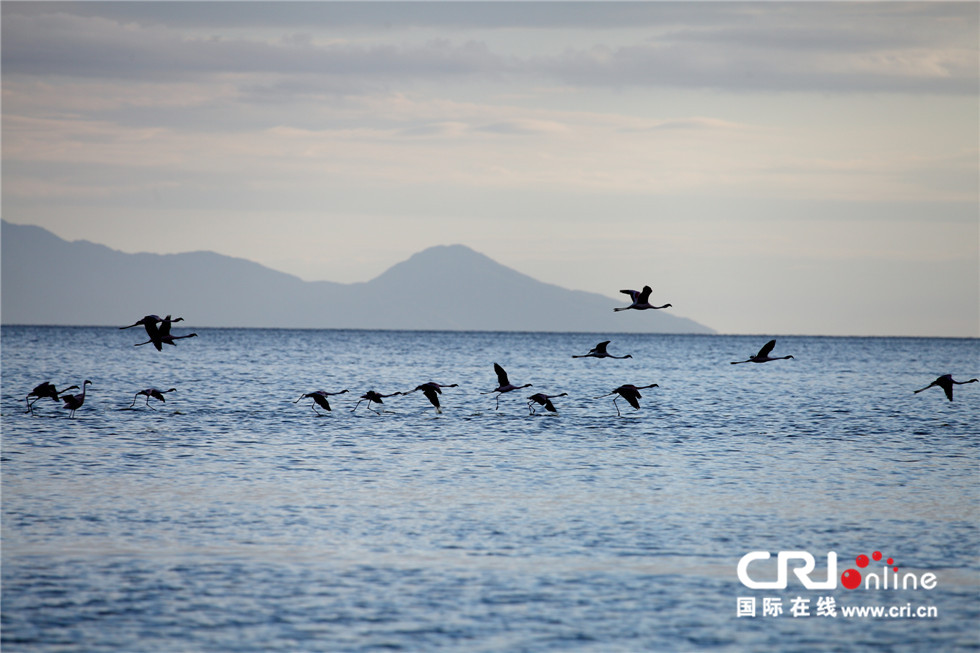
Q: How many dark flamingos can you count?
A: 15